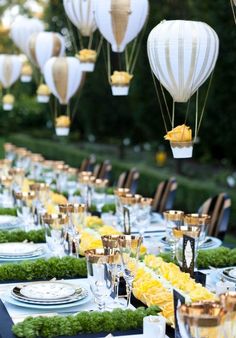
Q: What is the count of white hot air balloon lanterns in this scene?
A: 7